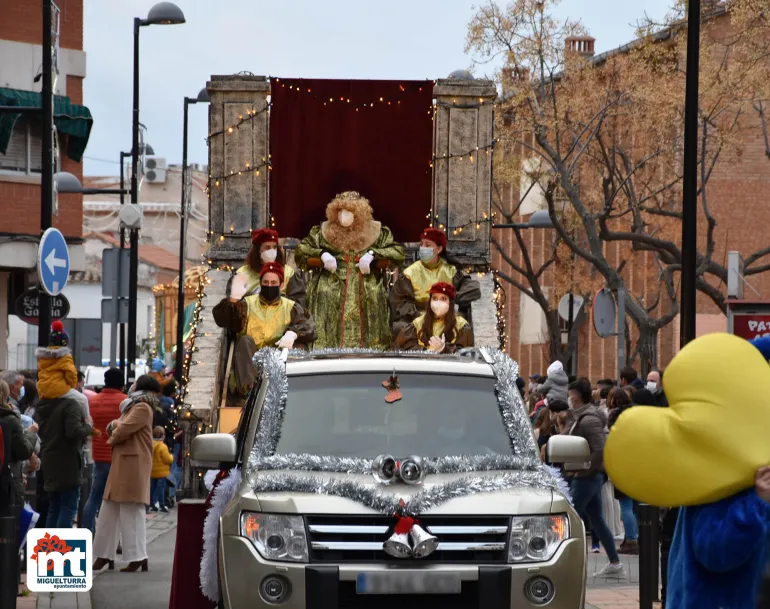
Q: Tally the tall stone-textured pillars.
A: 2